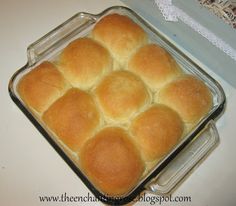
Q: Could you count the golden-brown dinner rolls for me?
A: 9